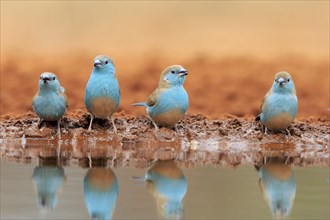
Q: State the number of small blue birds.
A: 4